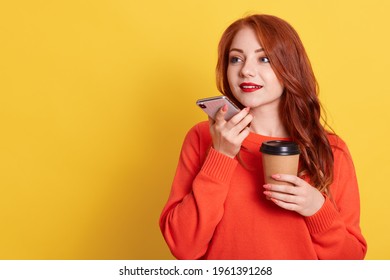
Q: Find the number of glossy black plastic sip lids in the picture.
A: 1